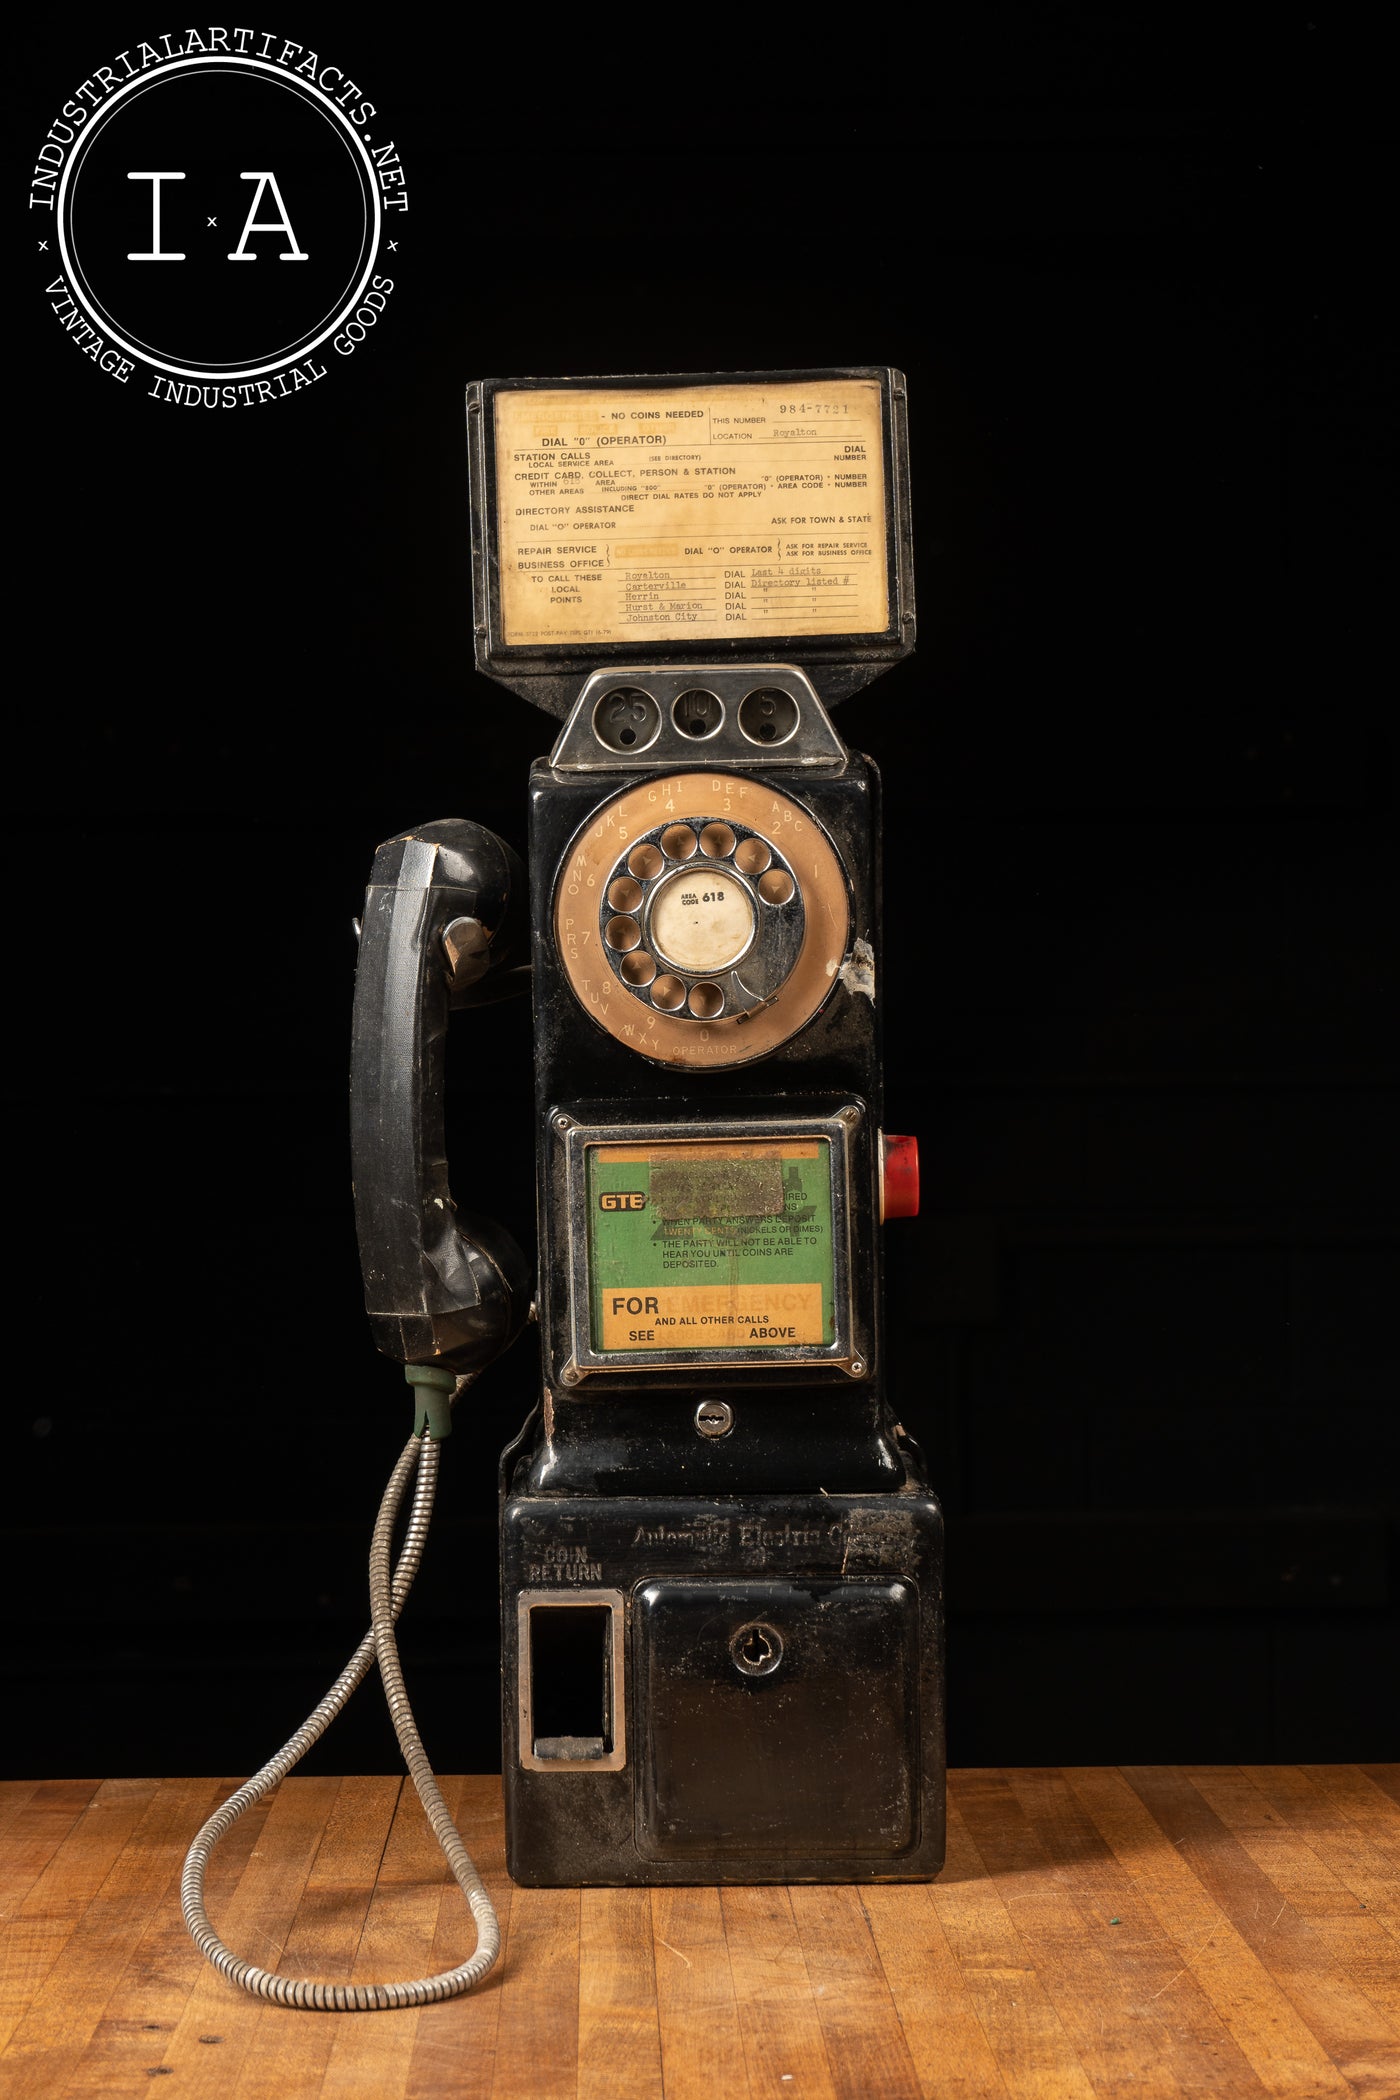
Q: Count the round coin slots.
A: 3